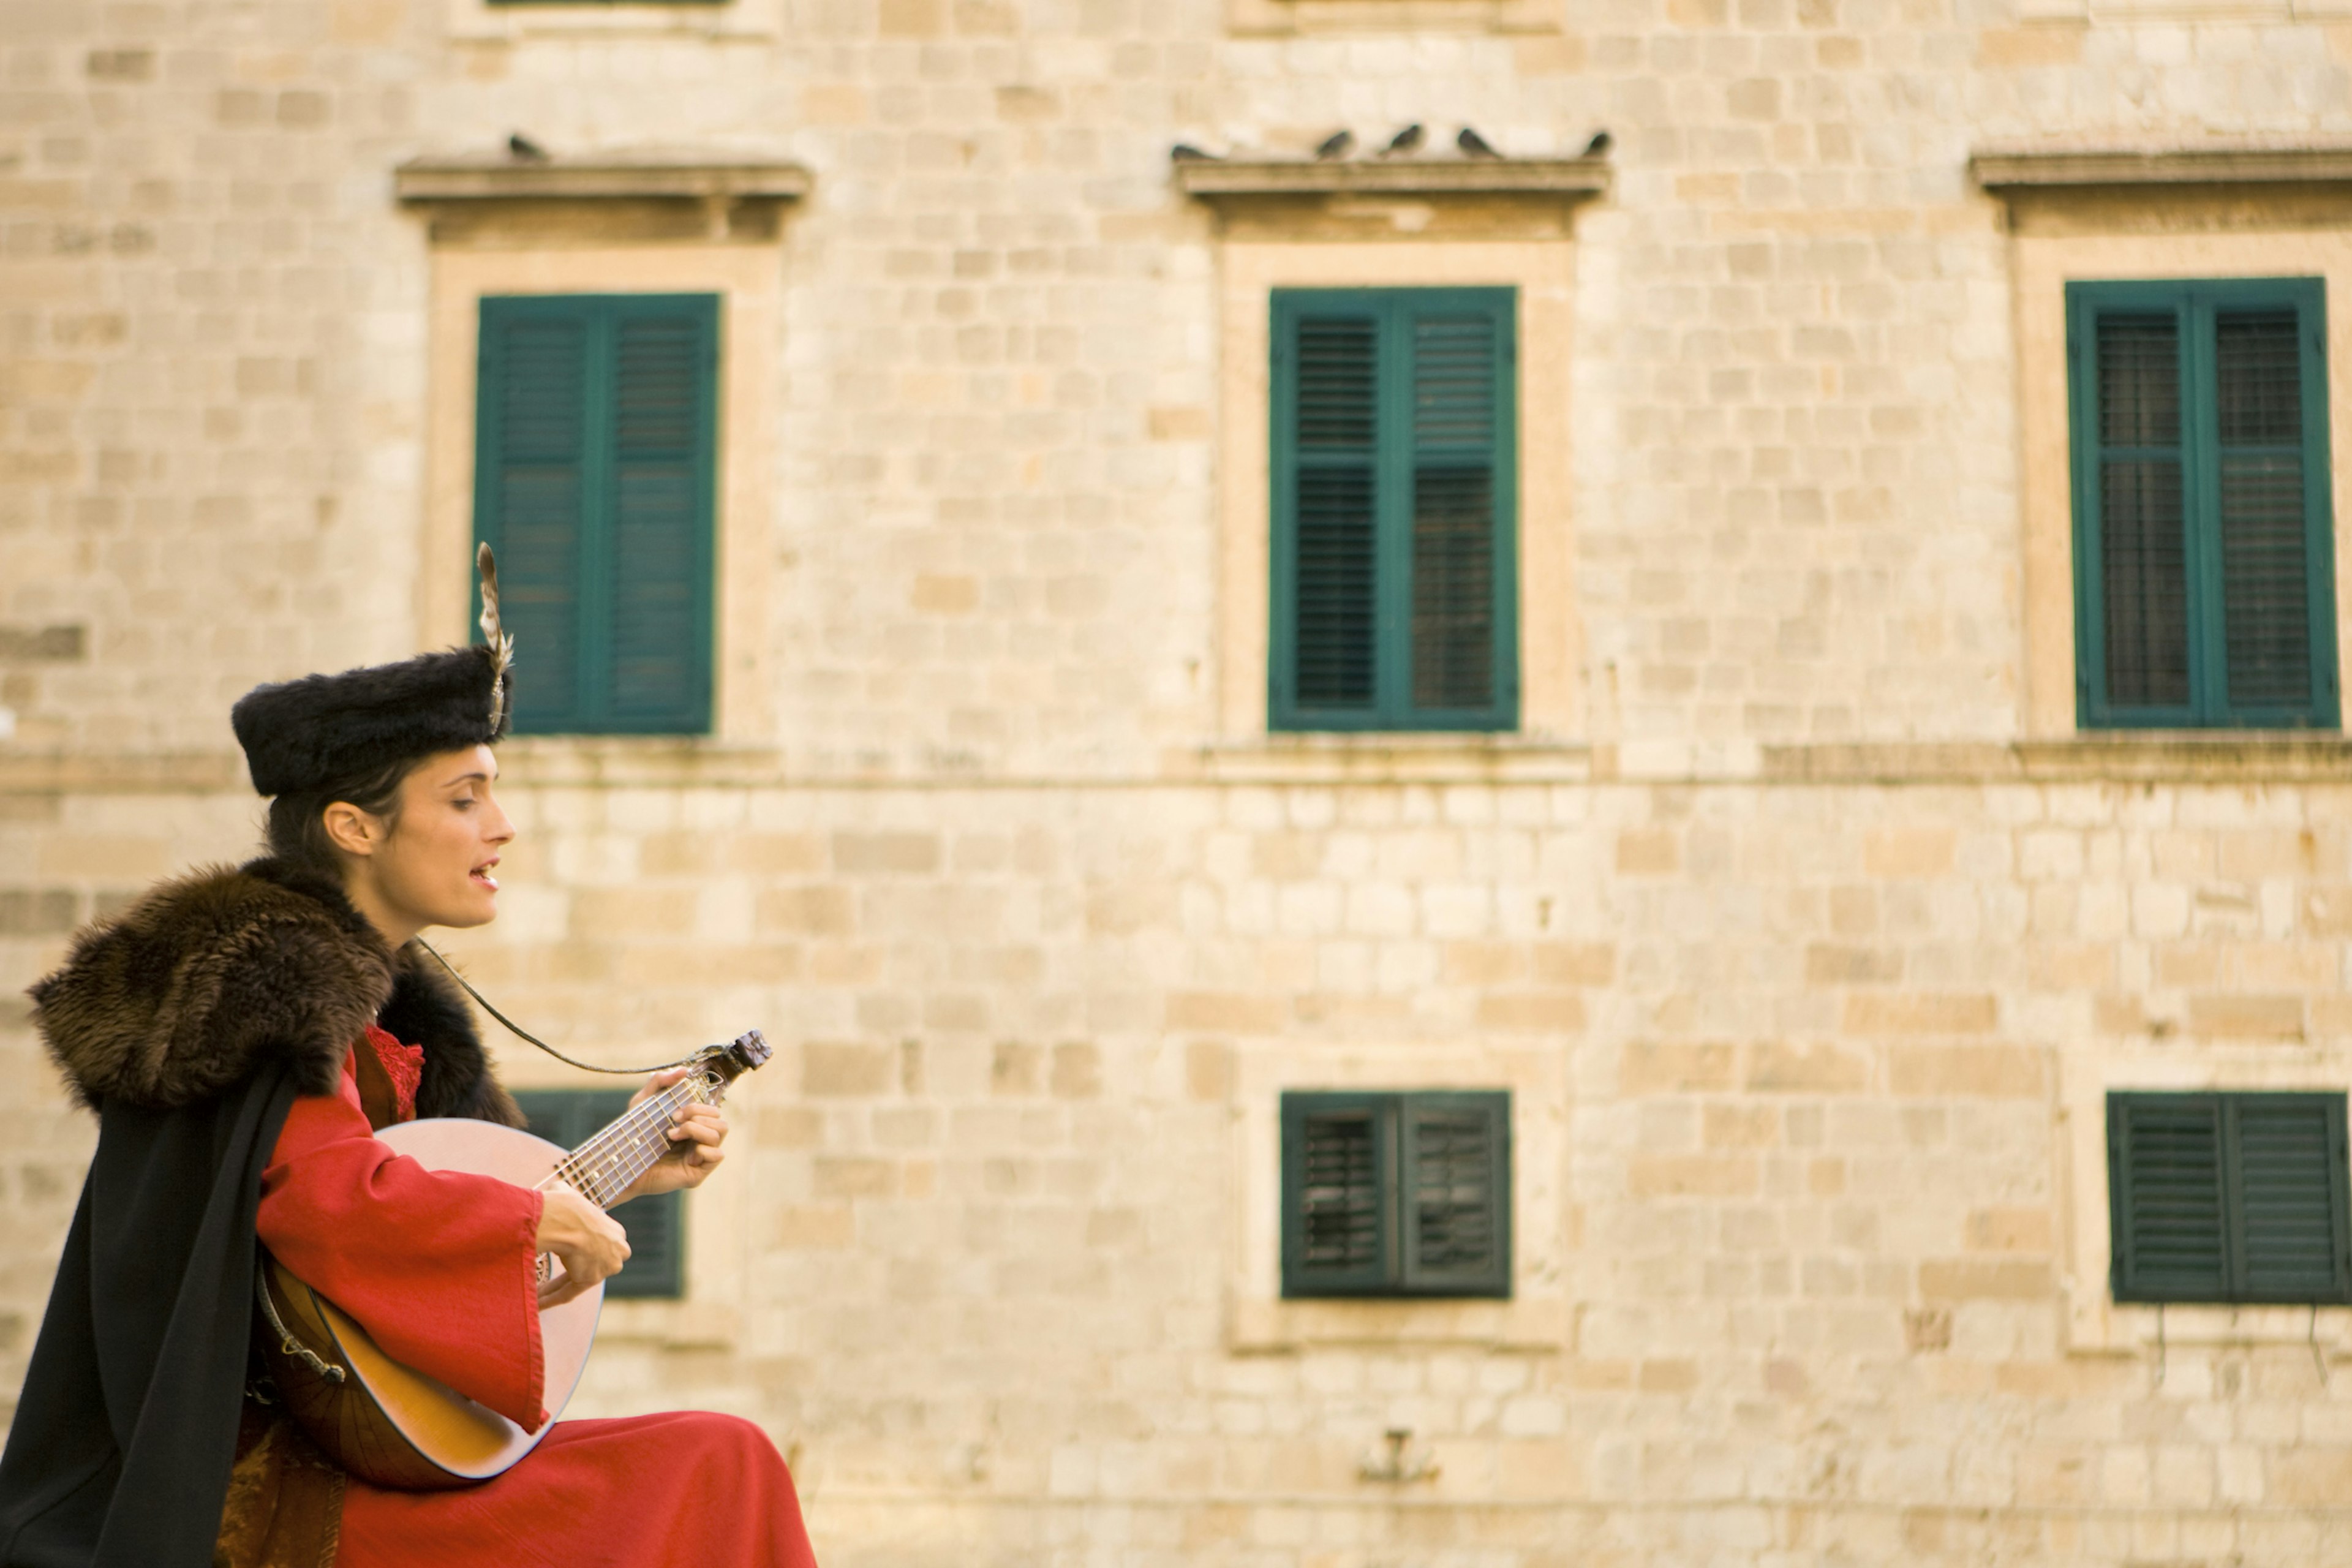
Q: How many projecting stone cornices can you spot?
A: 3